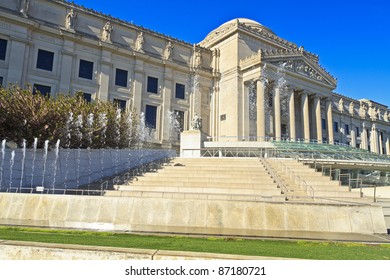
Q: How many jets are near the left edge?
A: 6